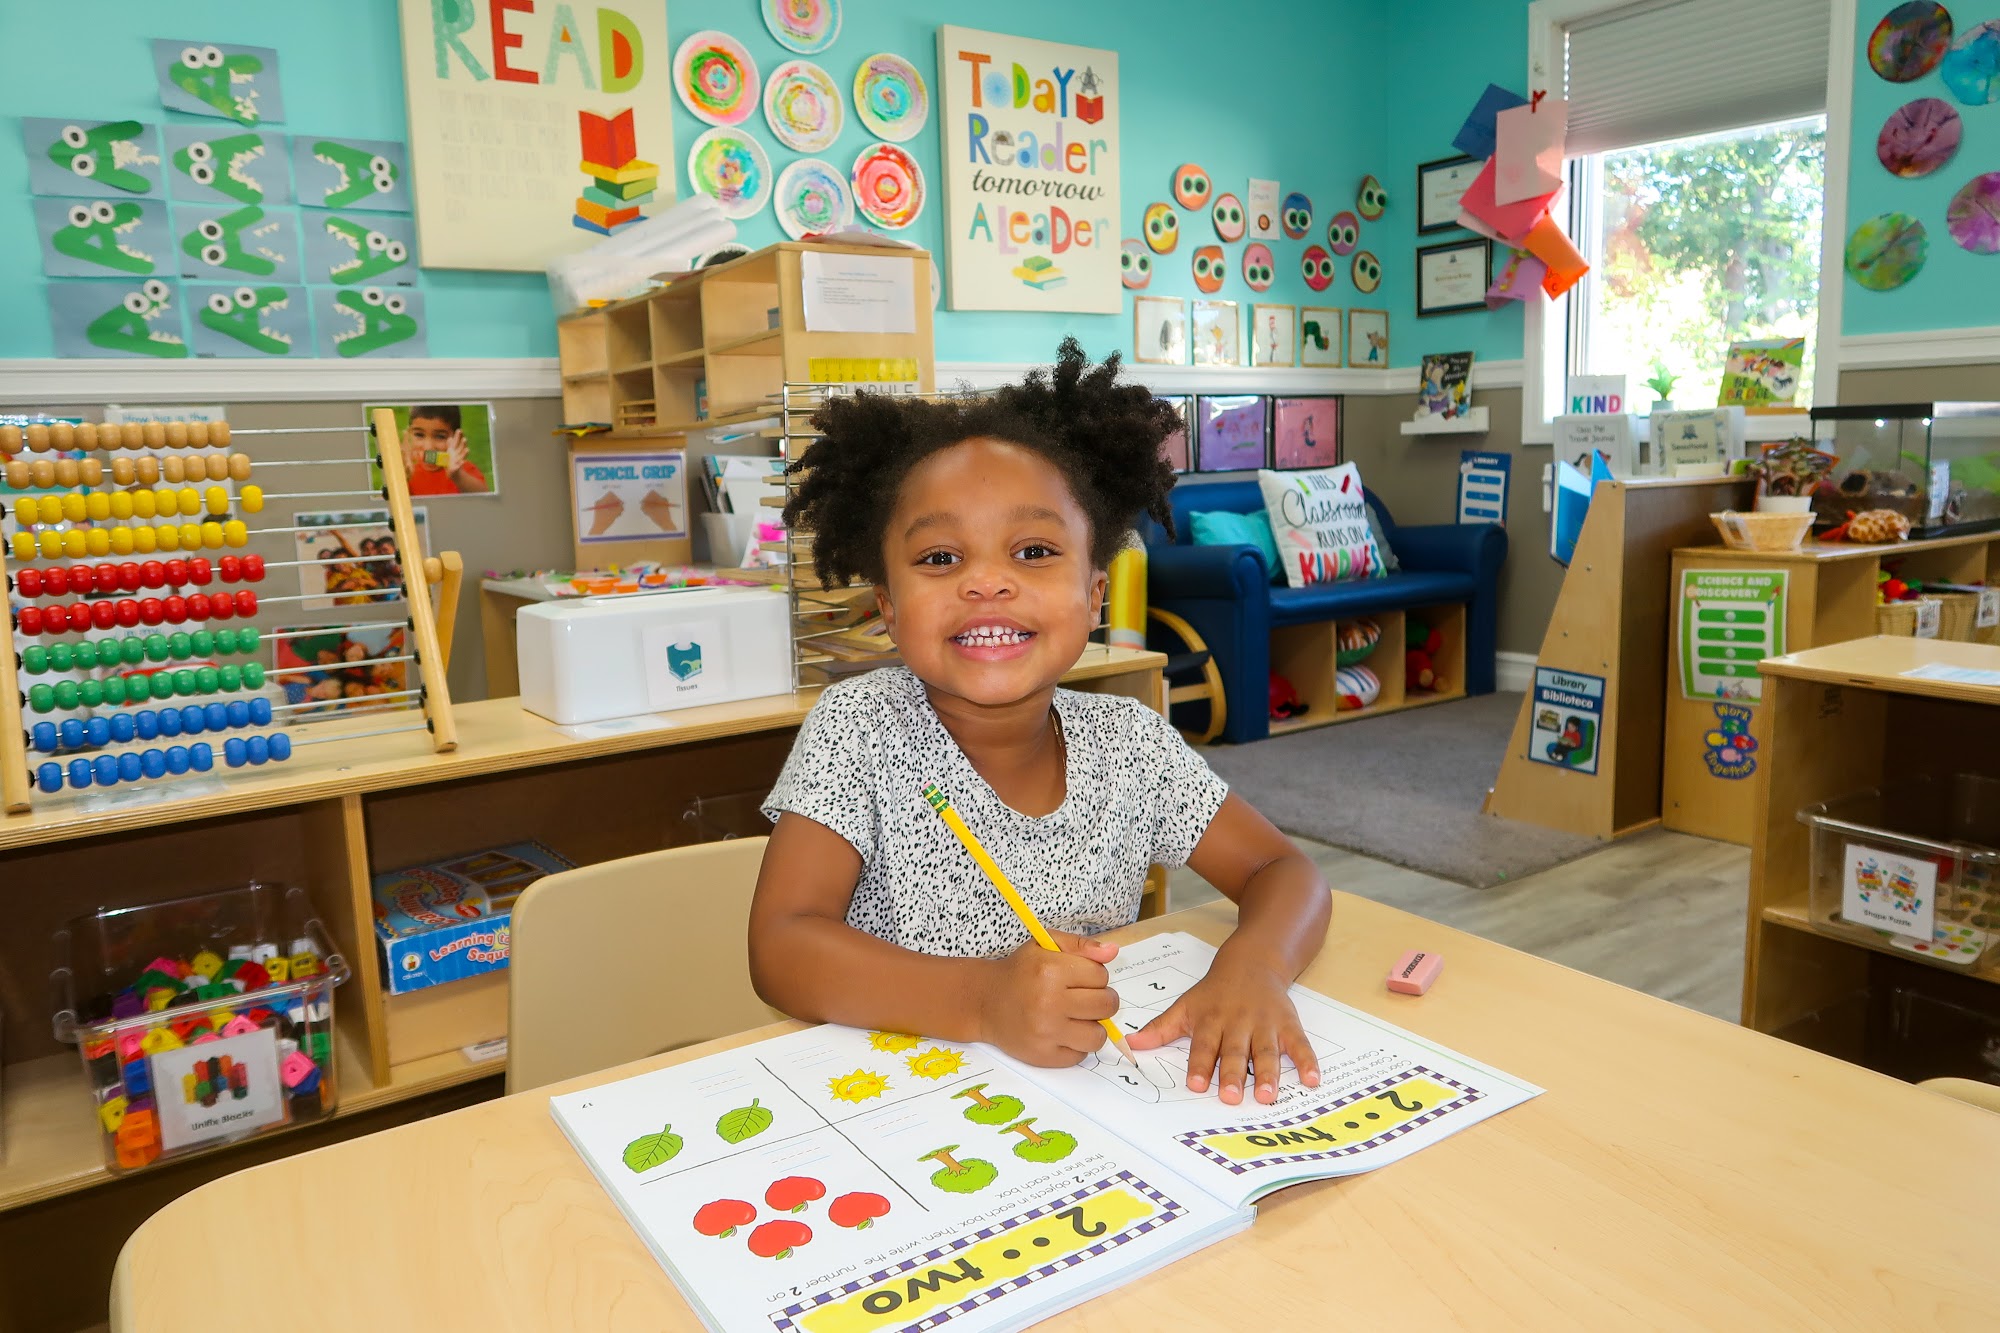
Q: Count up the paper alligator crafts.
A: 10